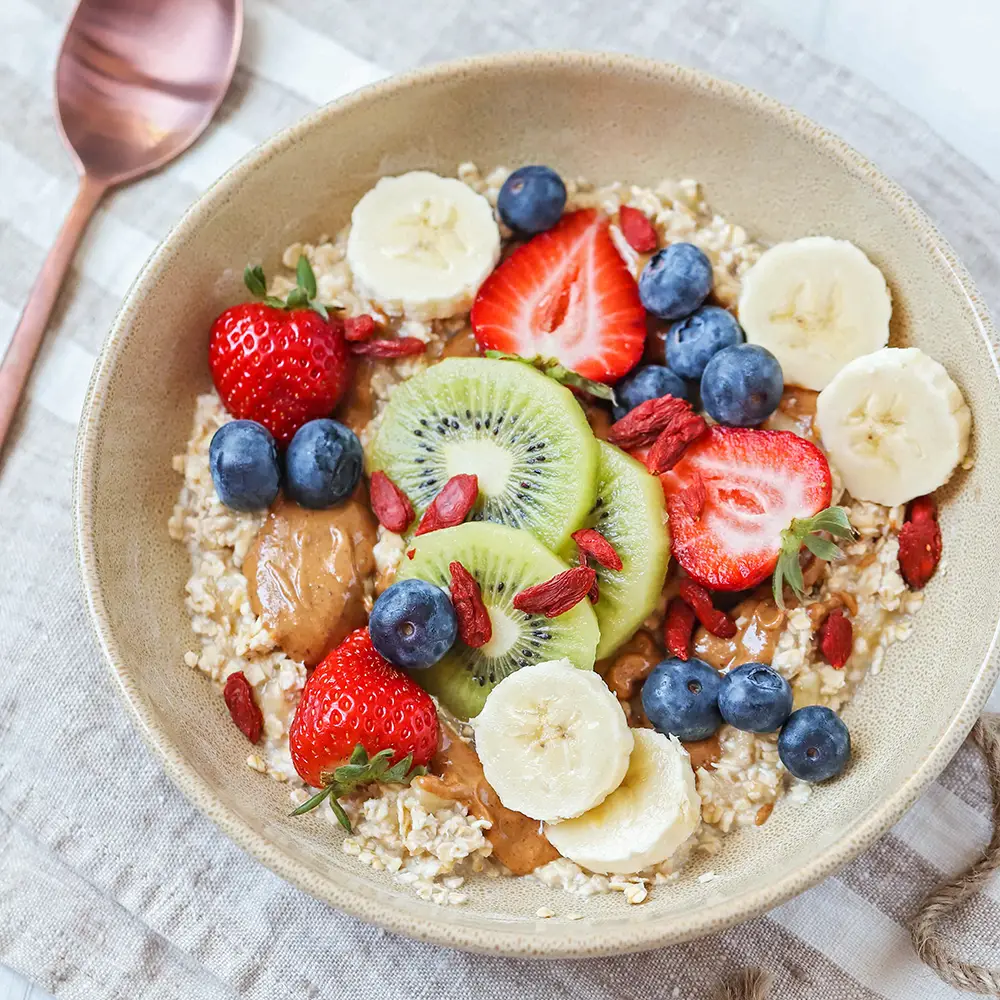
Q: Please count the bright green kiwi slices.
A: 3